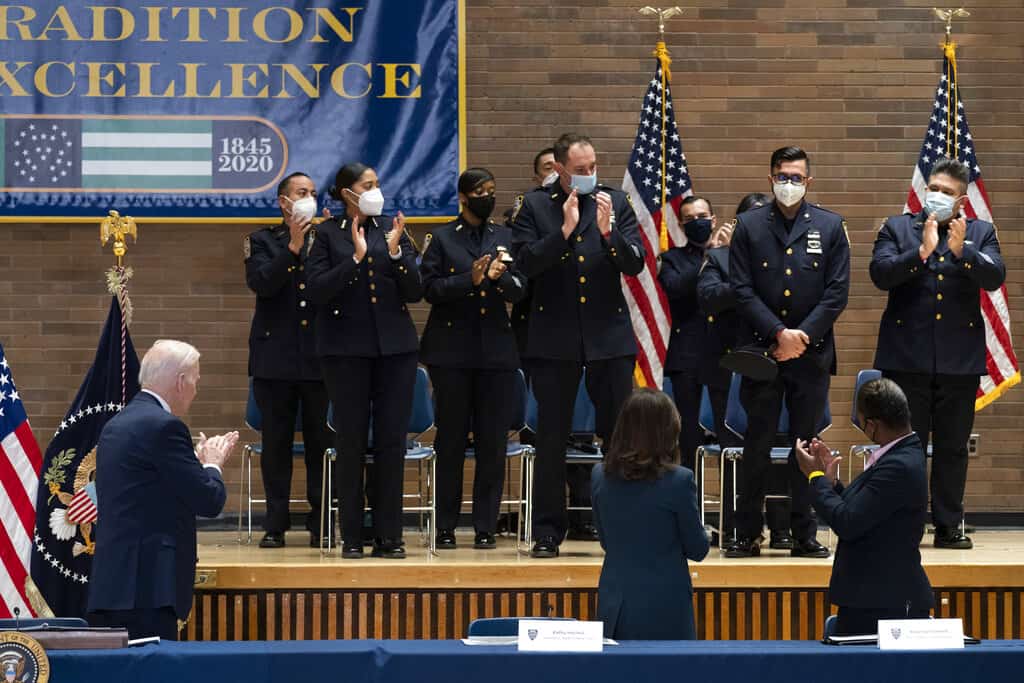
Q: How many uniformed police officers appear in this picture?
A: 9